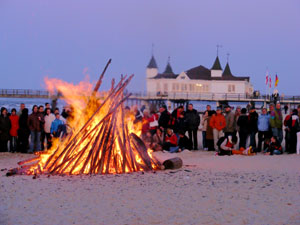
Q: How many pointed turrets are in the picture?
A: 4